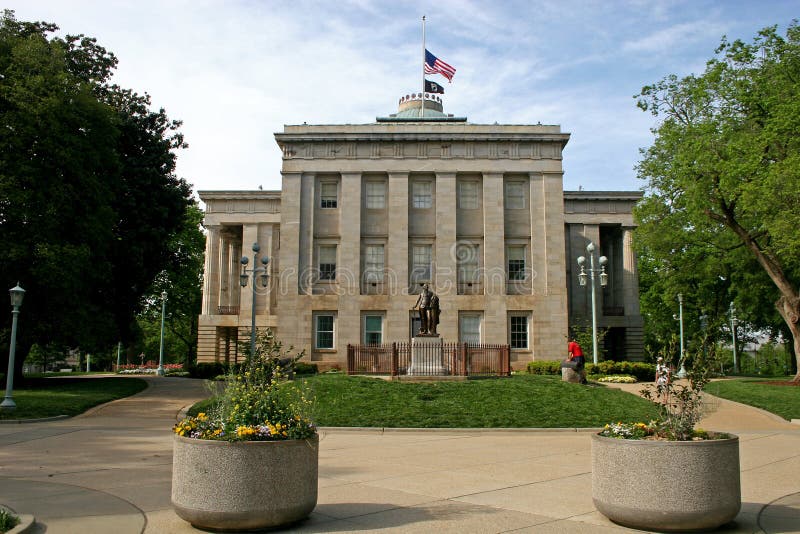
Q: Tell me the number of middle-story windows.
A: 5